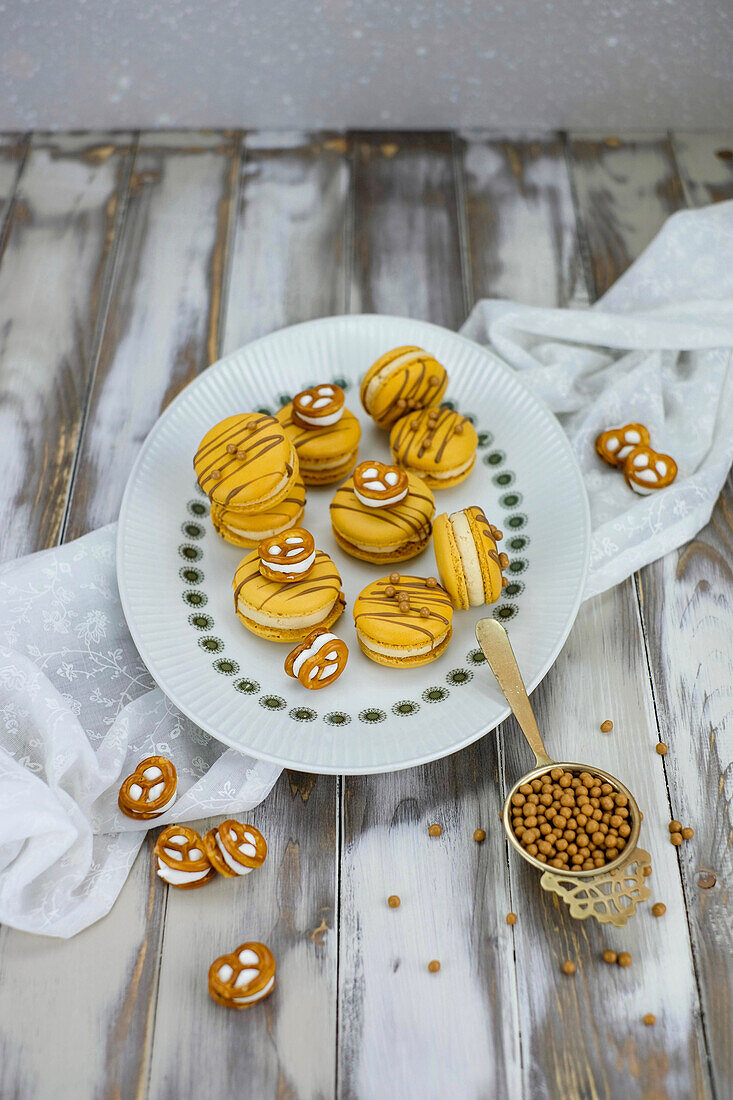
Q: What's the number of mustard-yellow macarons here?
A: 9